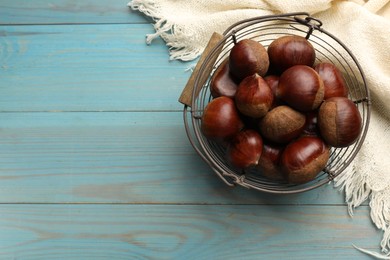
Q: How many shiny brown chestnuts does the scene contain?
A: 14